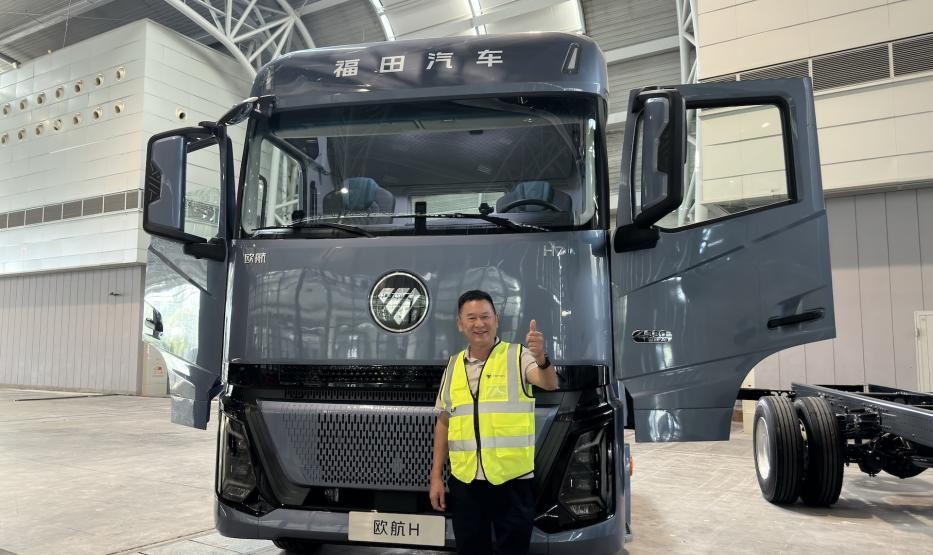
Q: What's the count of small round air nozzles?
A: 15